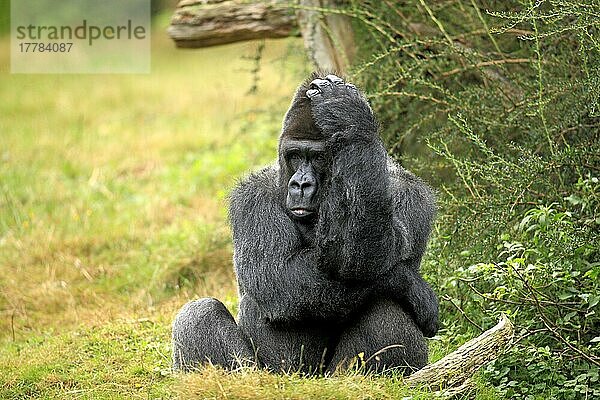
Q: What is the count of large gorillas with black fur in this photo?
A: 1